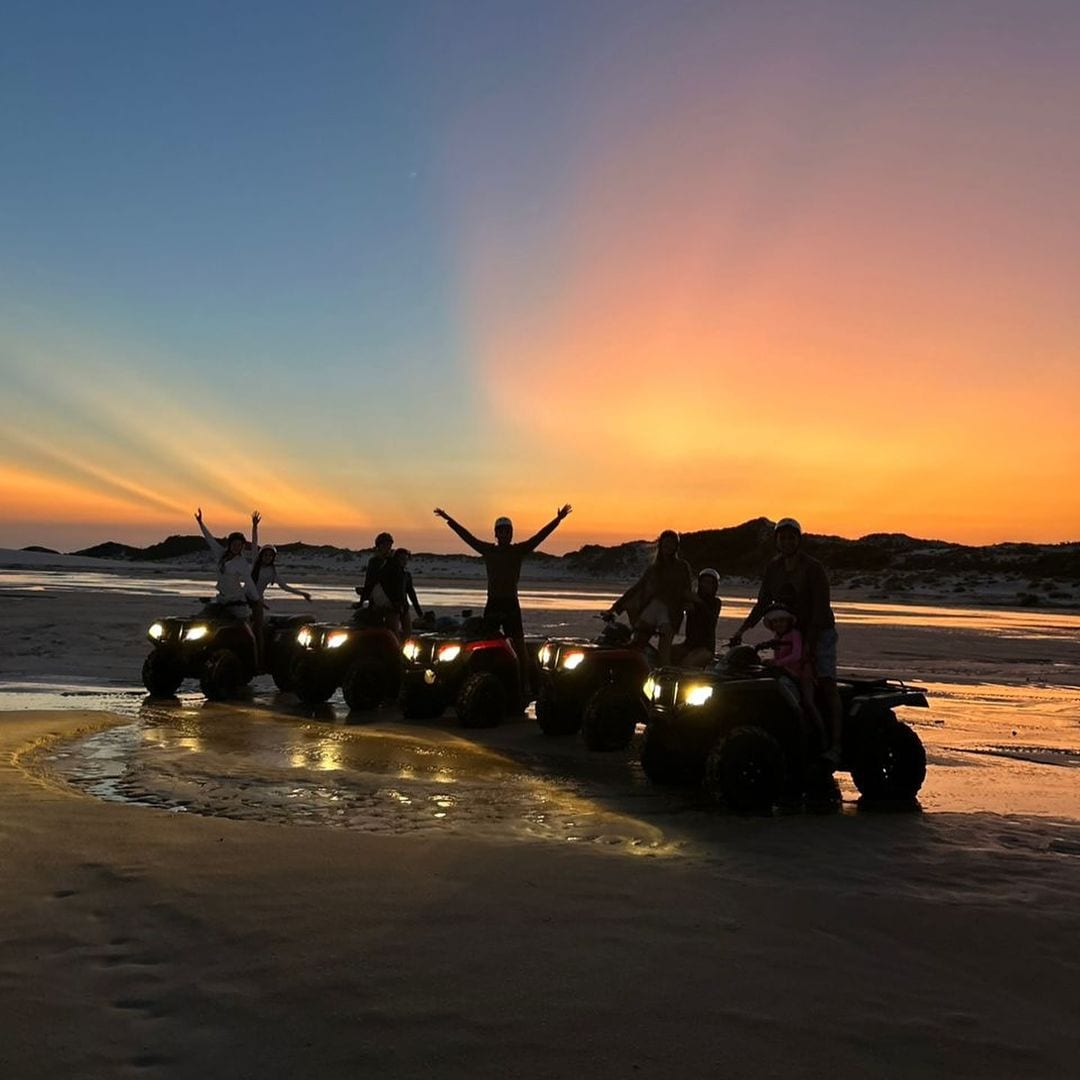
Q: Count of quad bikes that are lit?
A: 5